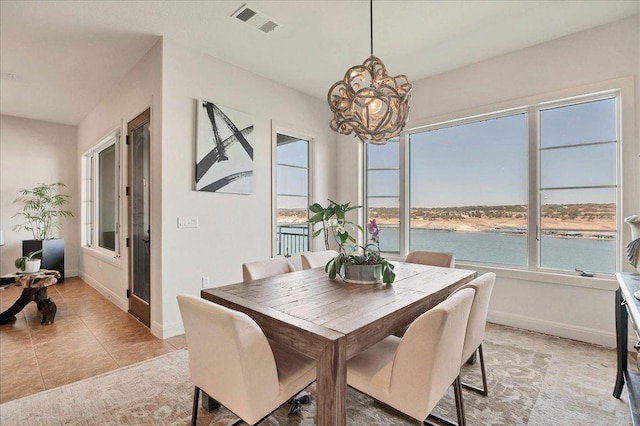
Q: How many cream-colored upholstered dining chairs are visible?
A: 6